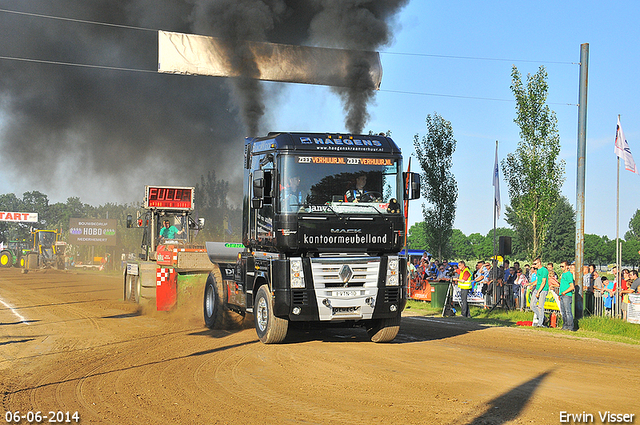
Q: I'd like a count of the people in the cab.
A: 2